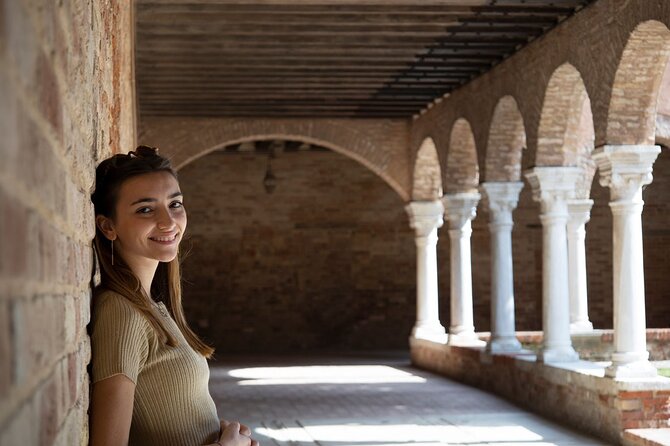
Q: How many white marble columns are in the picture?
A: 6